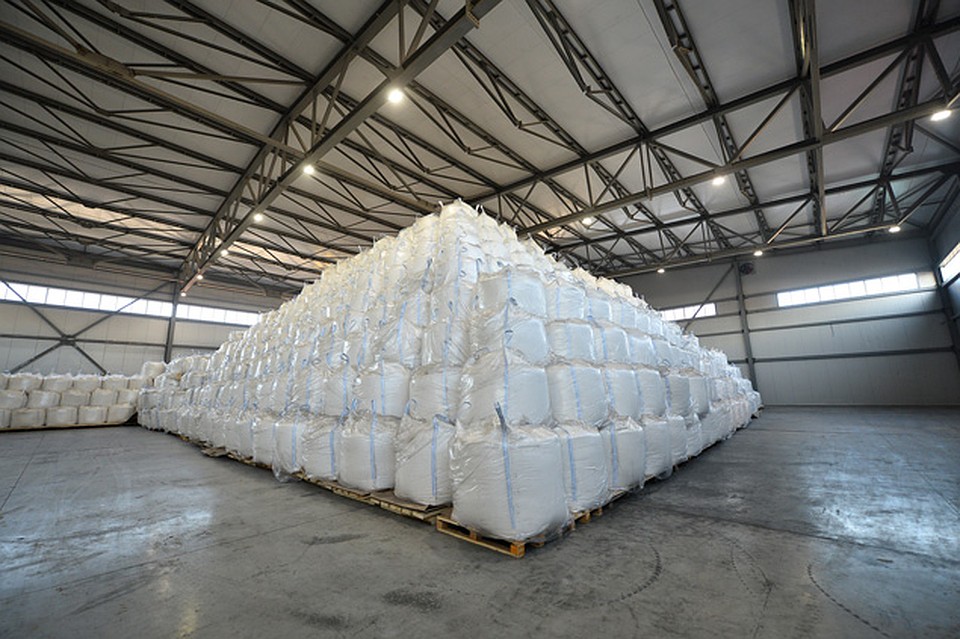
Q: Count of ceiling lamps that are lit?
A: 12